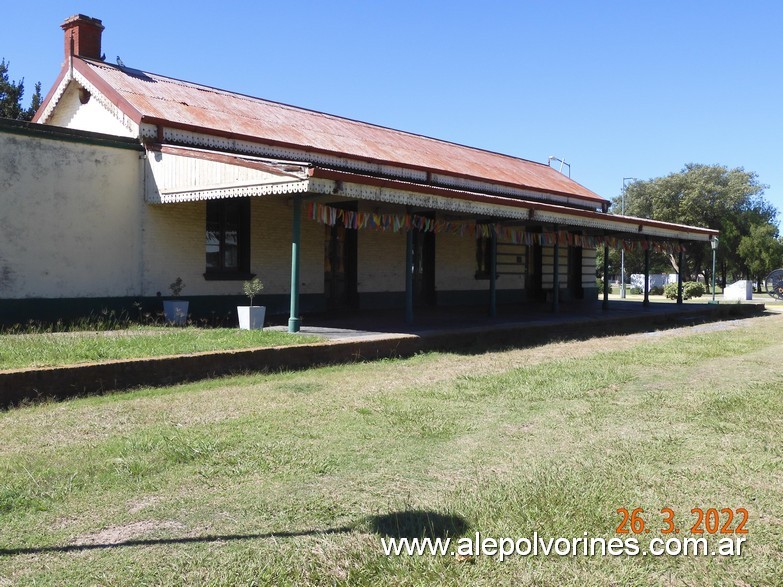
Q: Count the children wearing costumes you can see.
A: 0